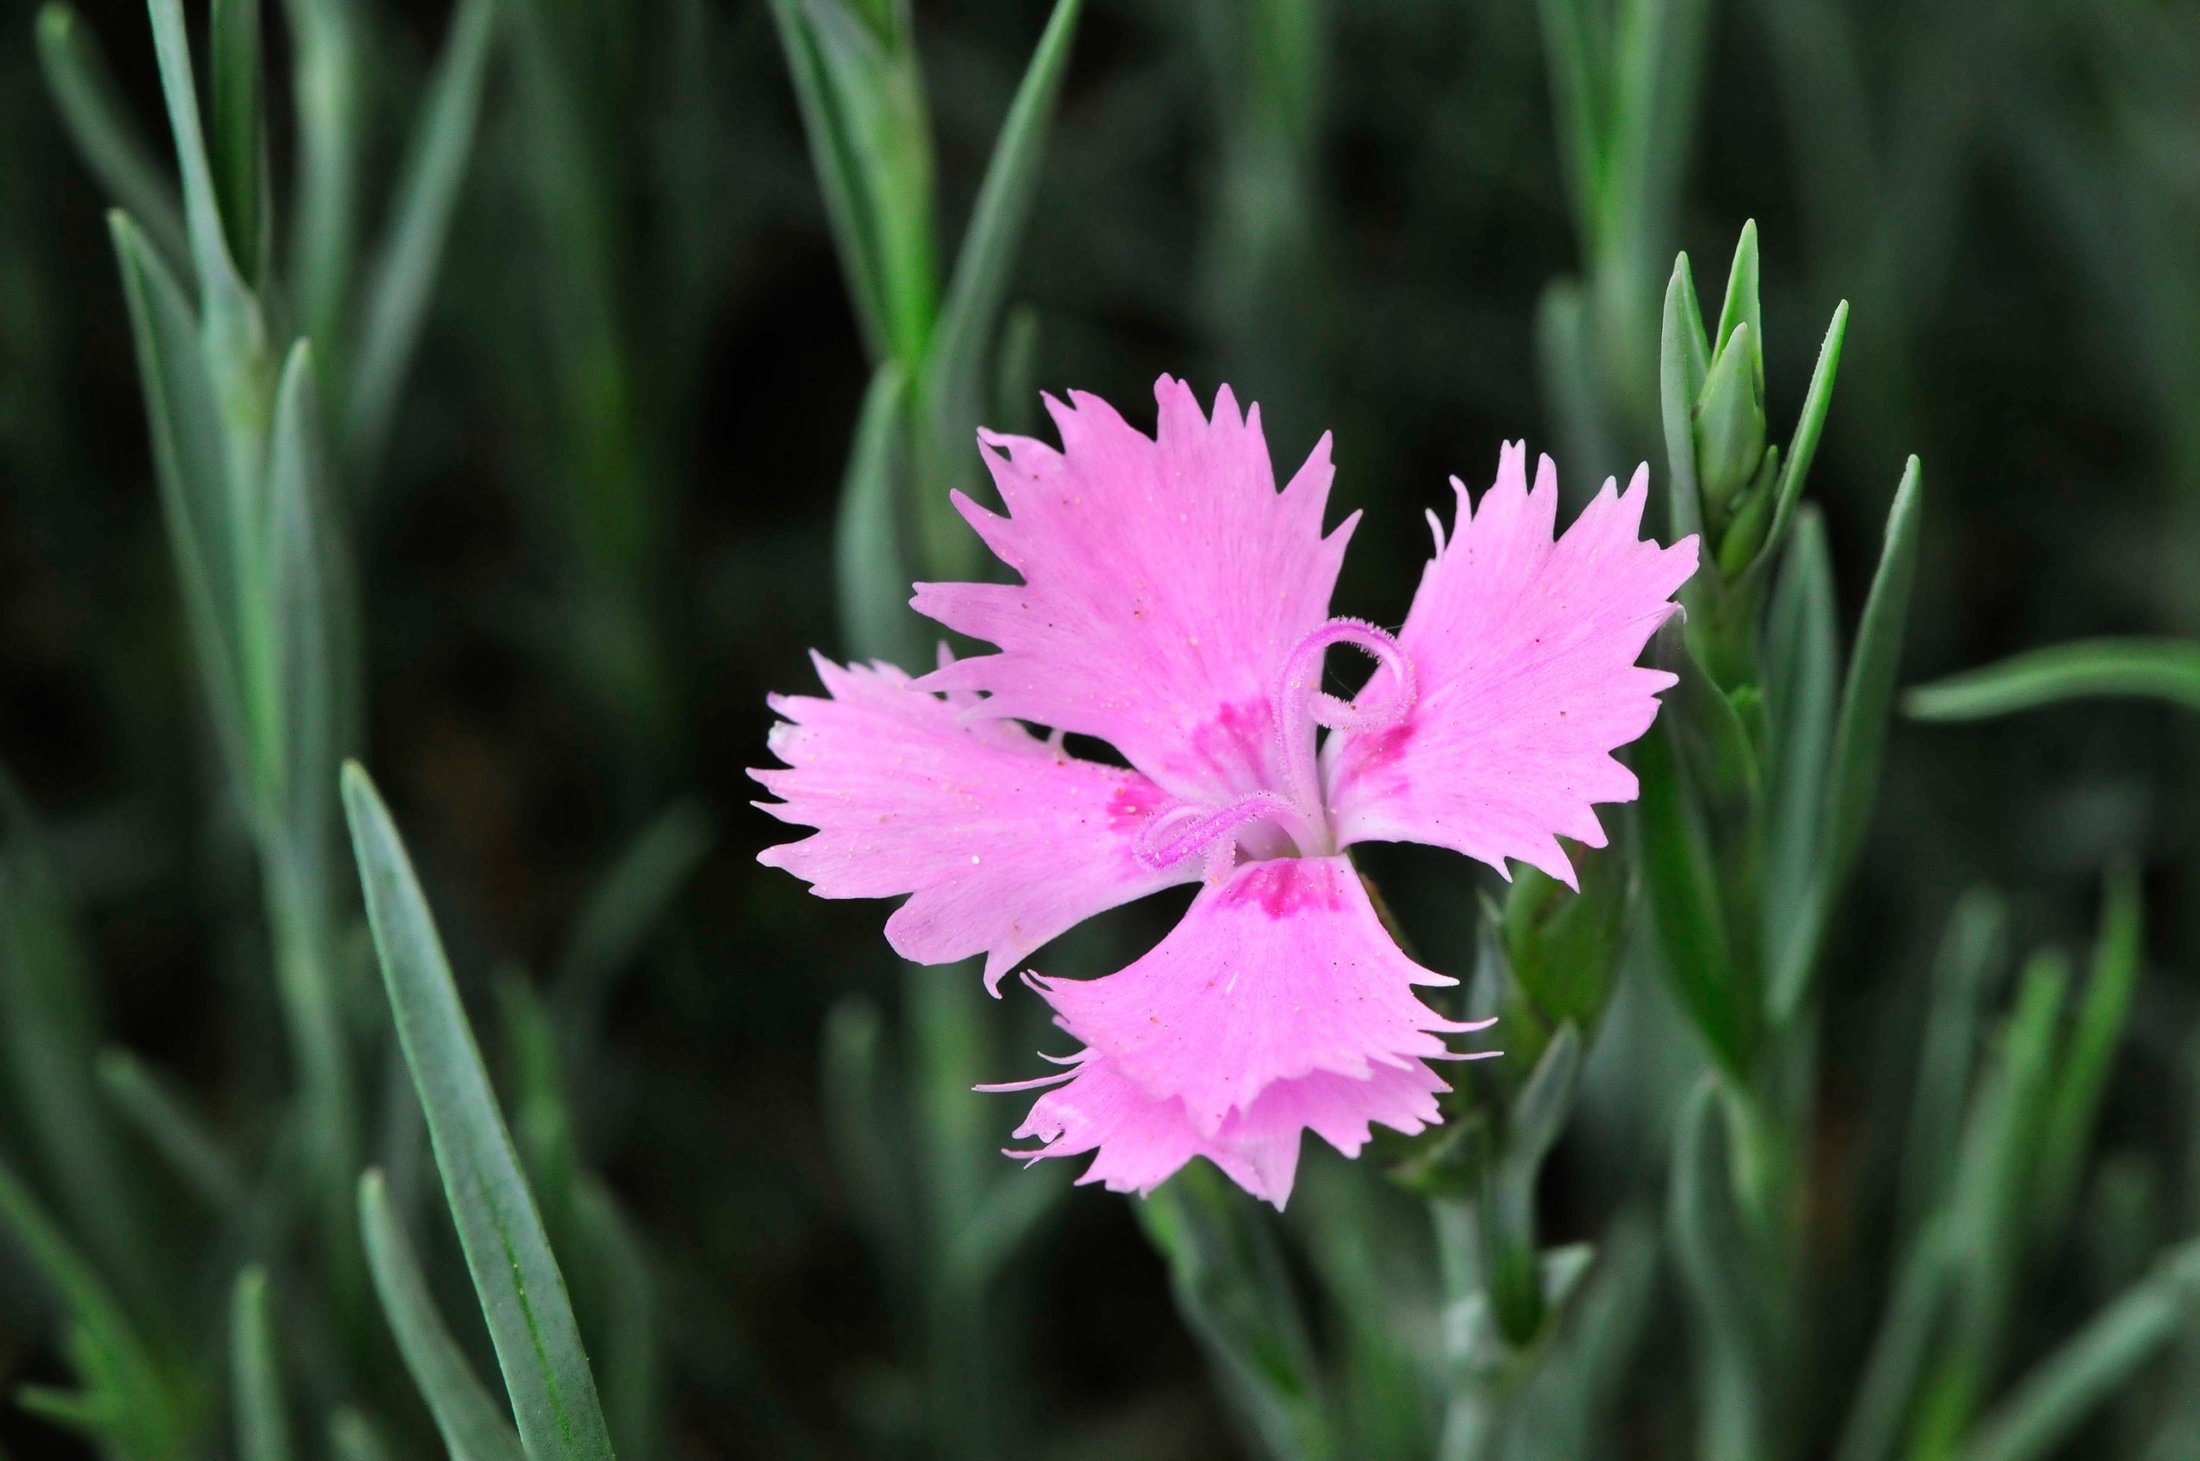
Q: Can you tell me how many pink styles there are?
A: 2